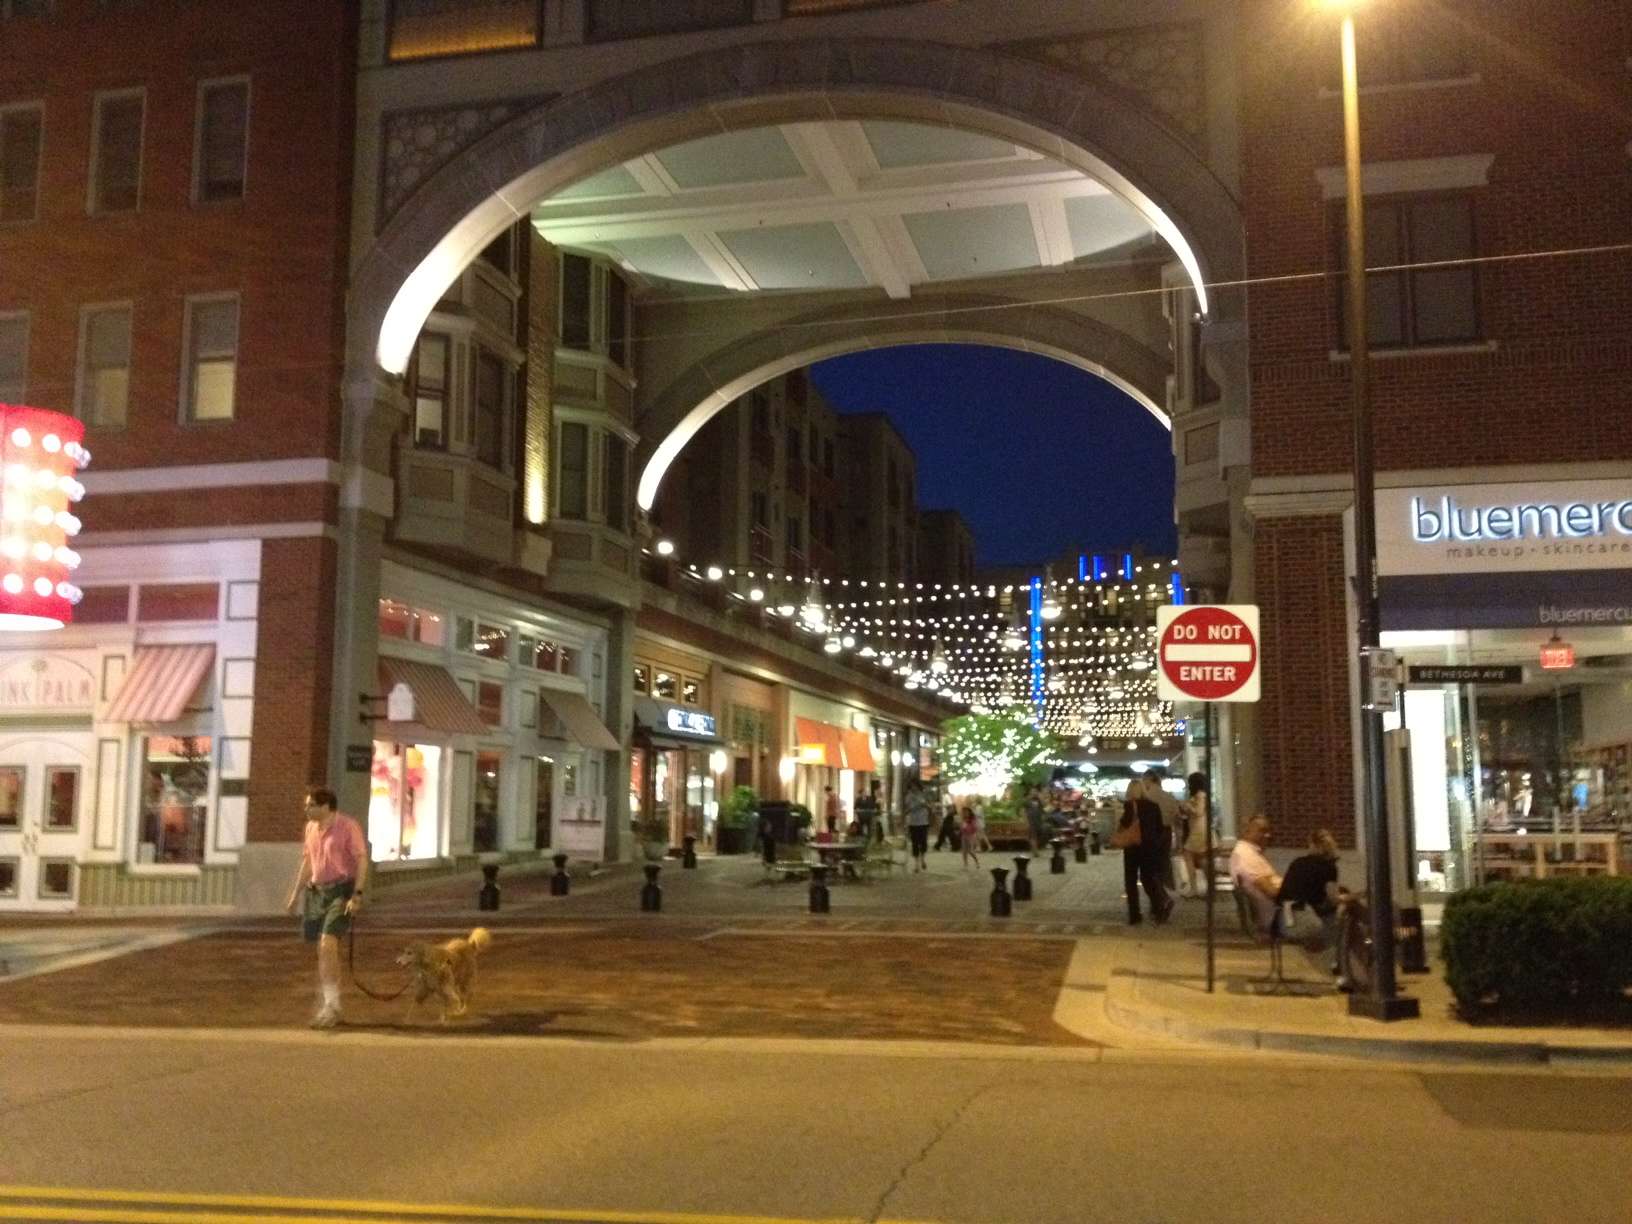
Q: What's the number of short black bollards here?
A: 10